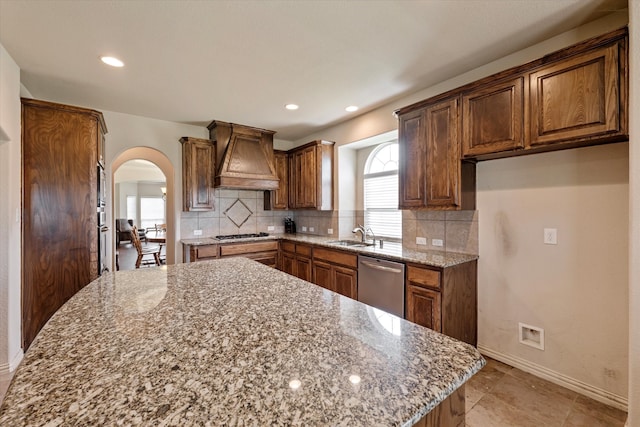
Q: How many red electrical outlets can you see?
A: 0